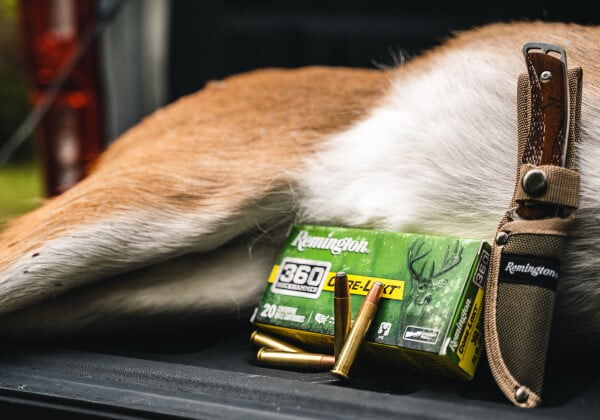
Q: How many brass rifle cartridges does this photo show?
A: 4